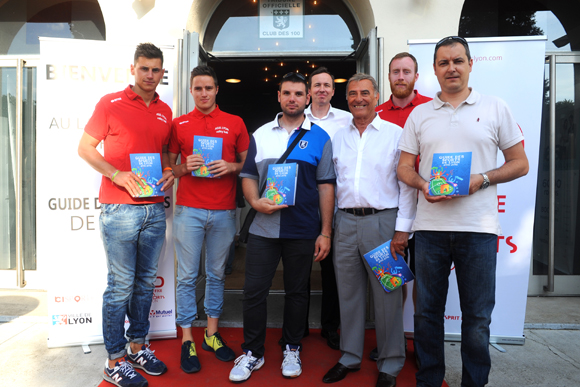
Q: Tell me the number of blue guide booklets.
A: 5